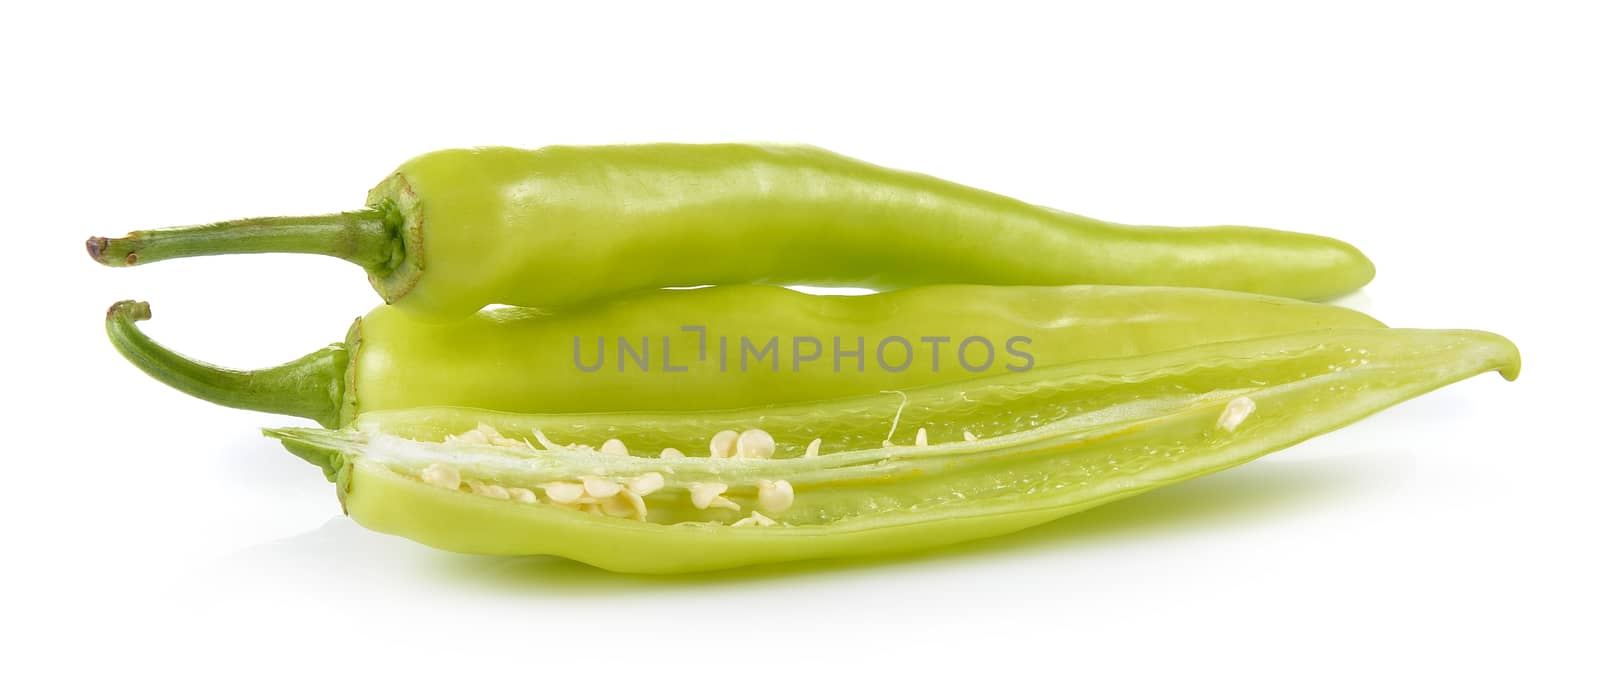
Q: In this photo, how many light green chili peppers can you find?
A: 3